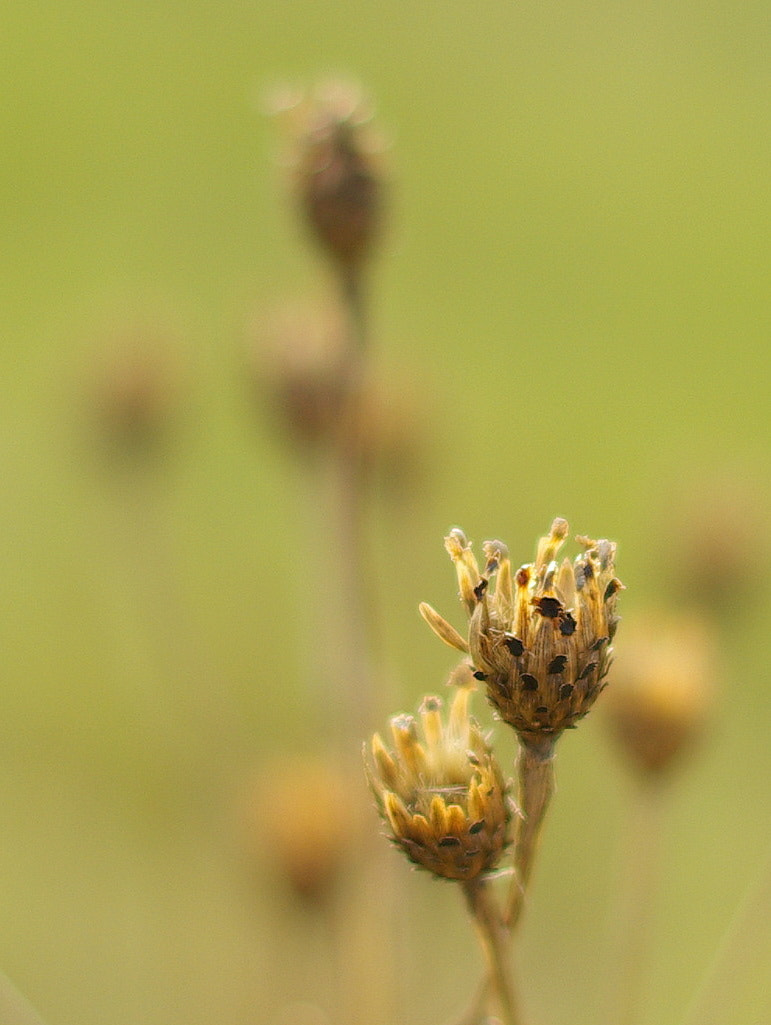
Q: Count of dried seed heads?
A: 9